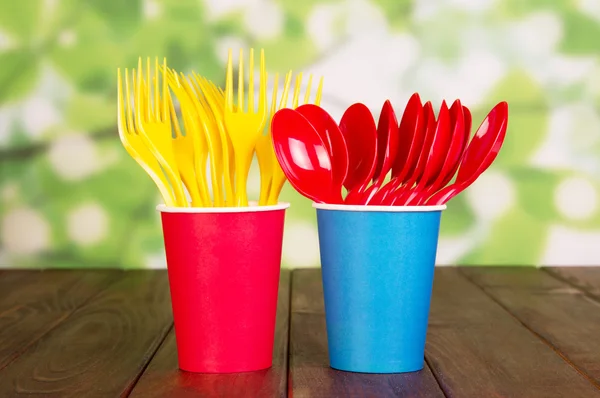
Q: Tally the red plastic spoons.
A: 10